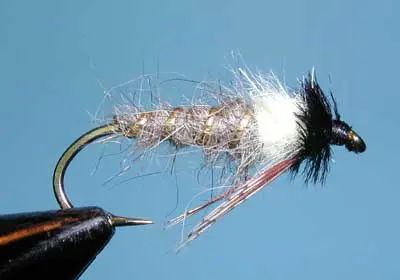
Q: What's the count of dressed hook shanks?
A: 1